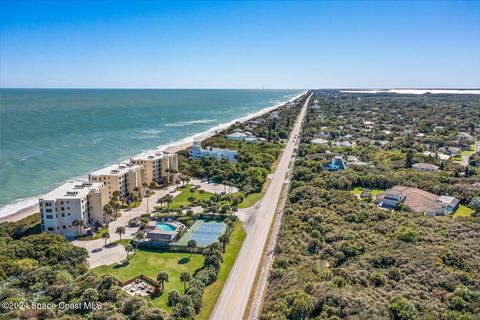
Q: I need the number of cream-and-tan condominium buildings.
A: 3